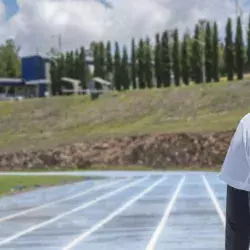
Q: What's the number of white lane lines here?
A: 5